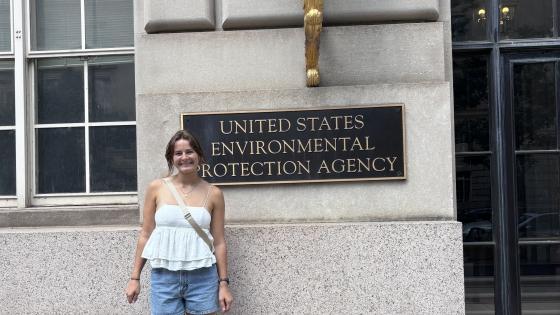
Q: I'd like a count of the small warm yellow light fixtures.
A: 2